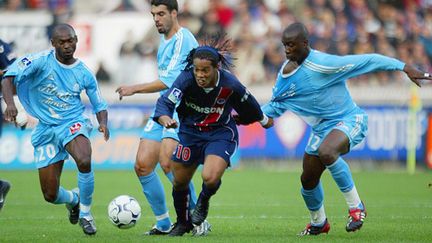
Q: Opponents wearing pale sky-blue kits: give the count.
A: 3